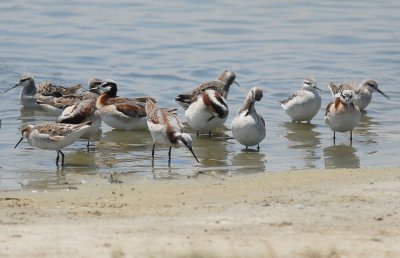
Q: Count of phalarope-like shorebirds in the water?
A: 12